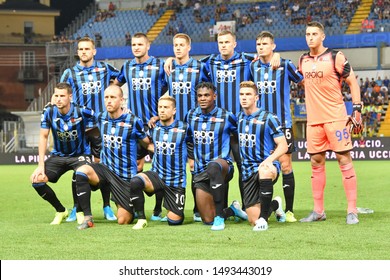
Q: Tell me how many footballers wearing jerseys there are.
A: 11